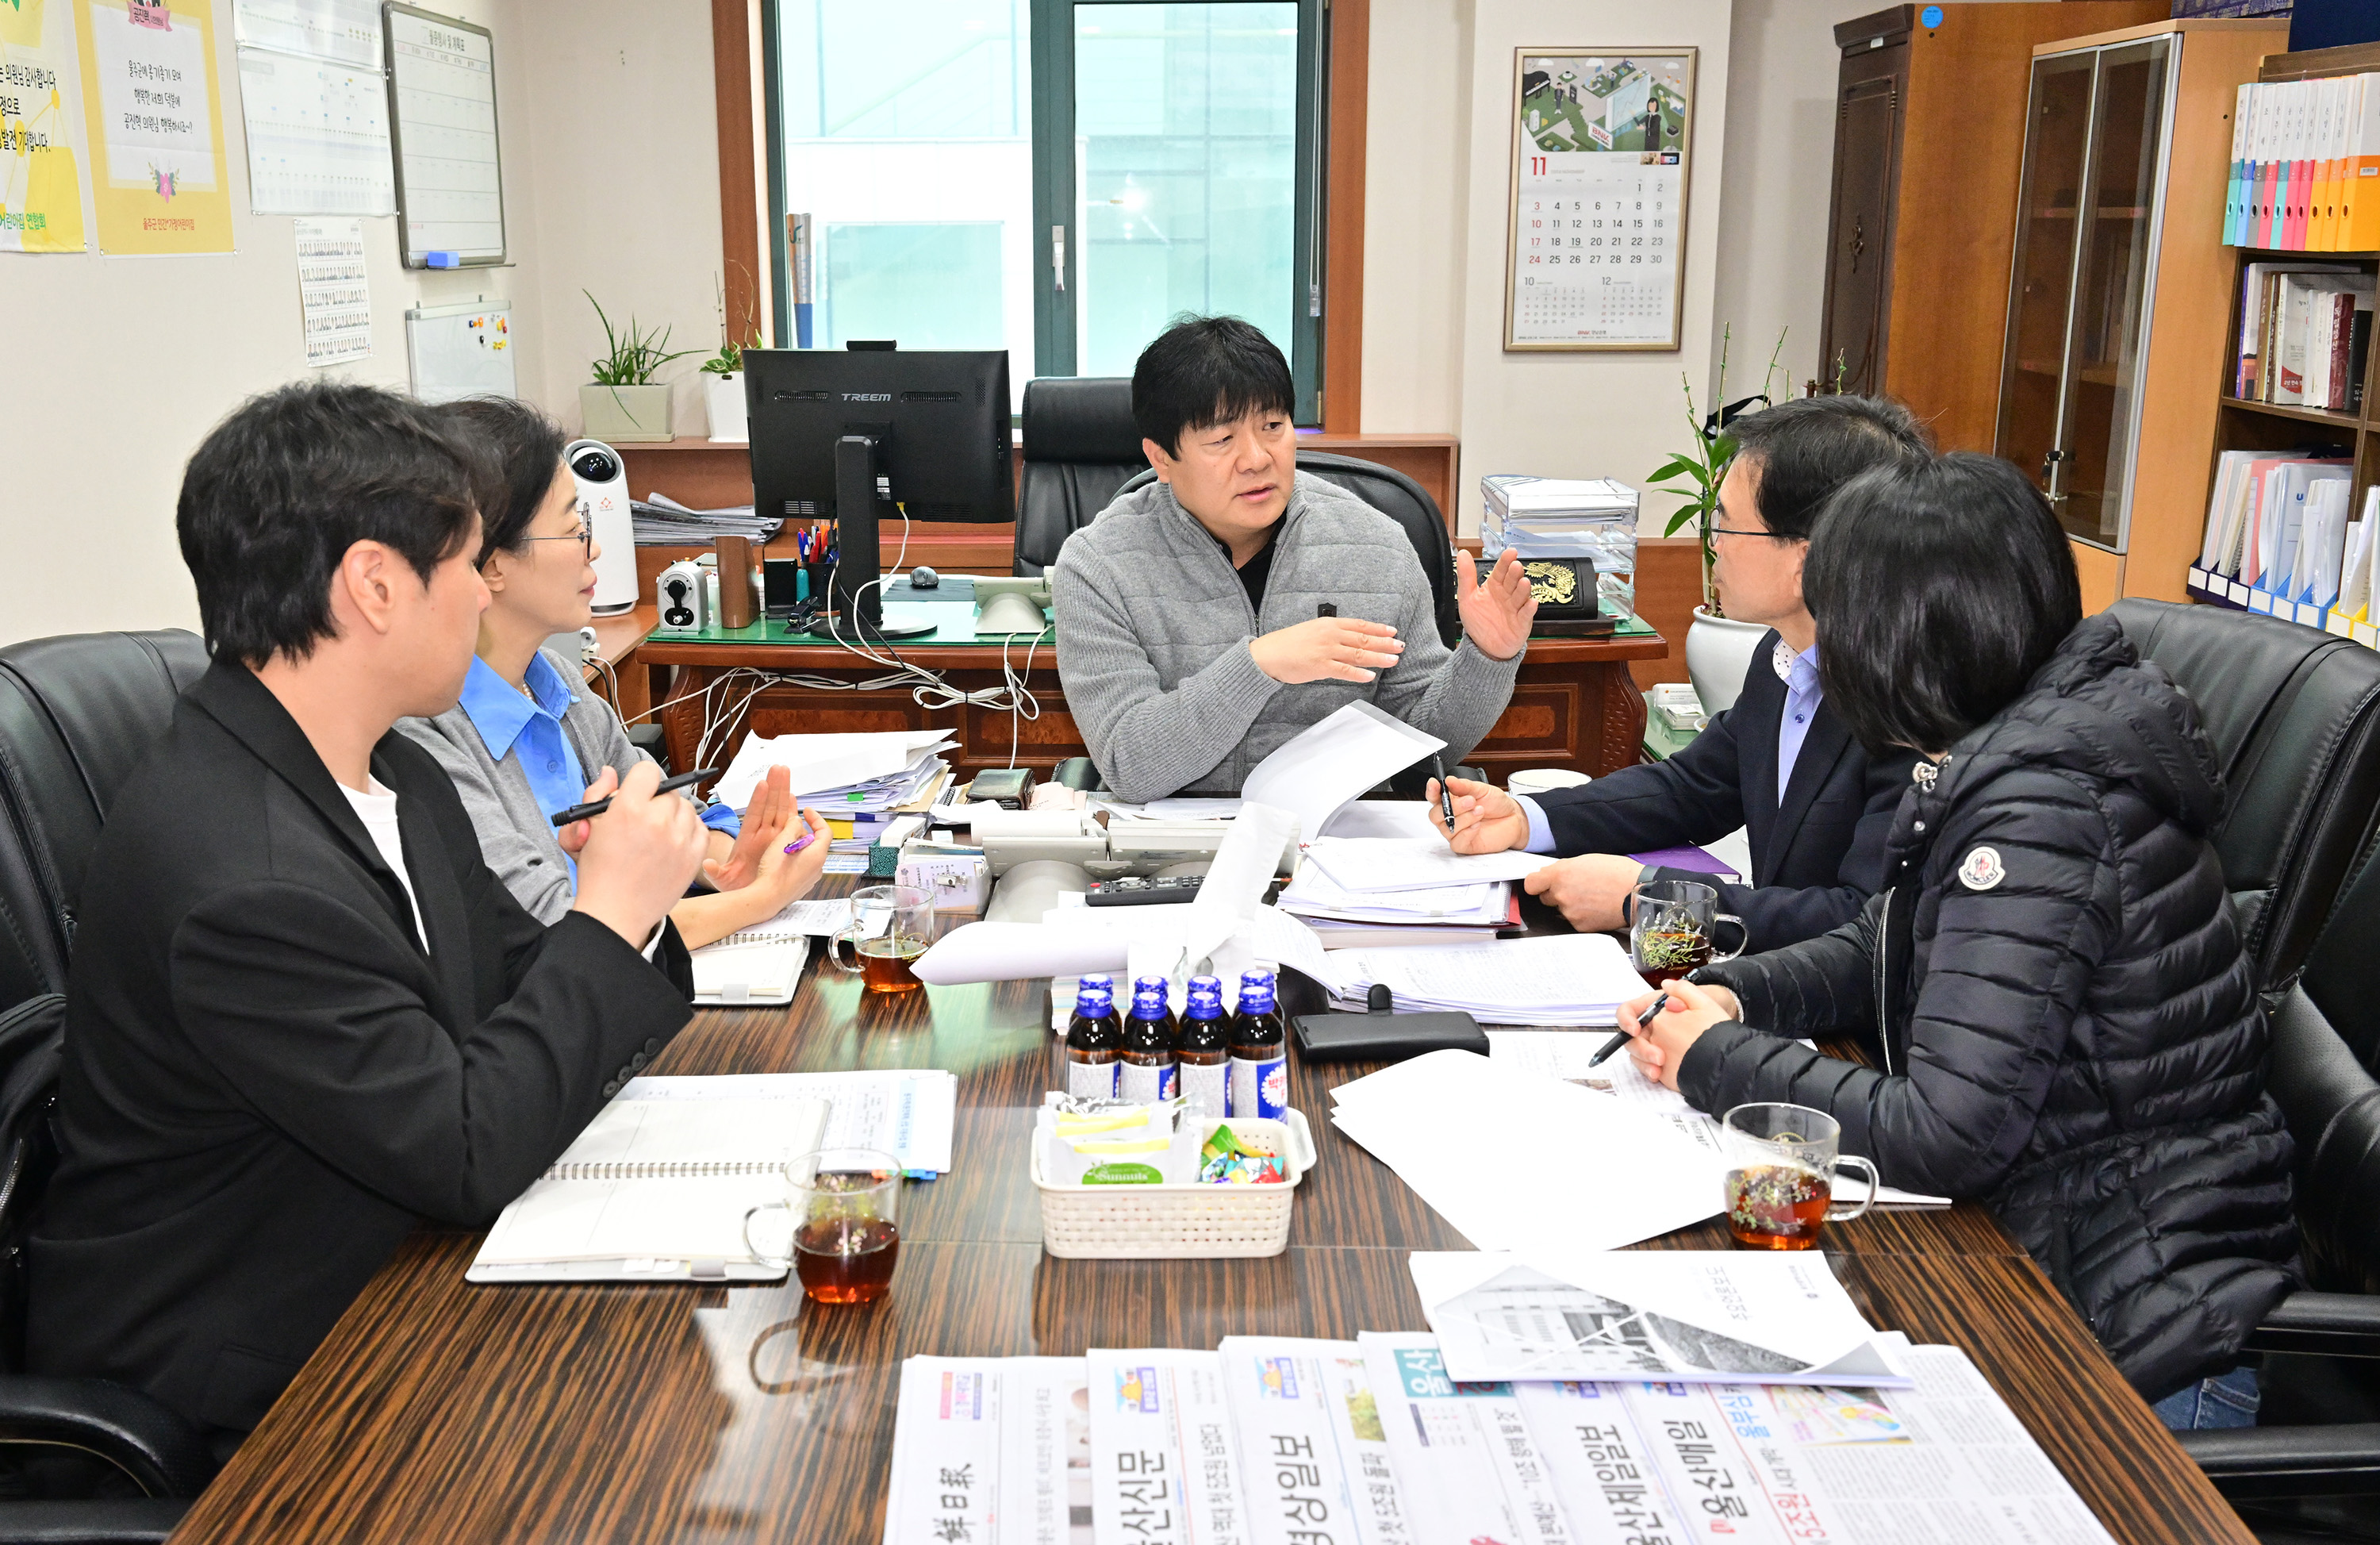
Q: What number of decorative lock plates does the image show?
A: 1